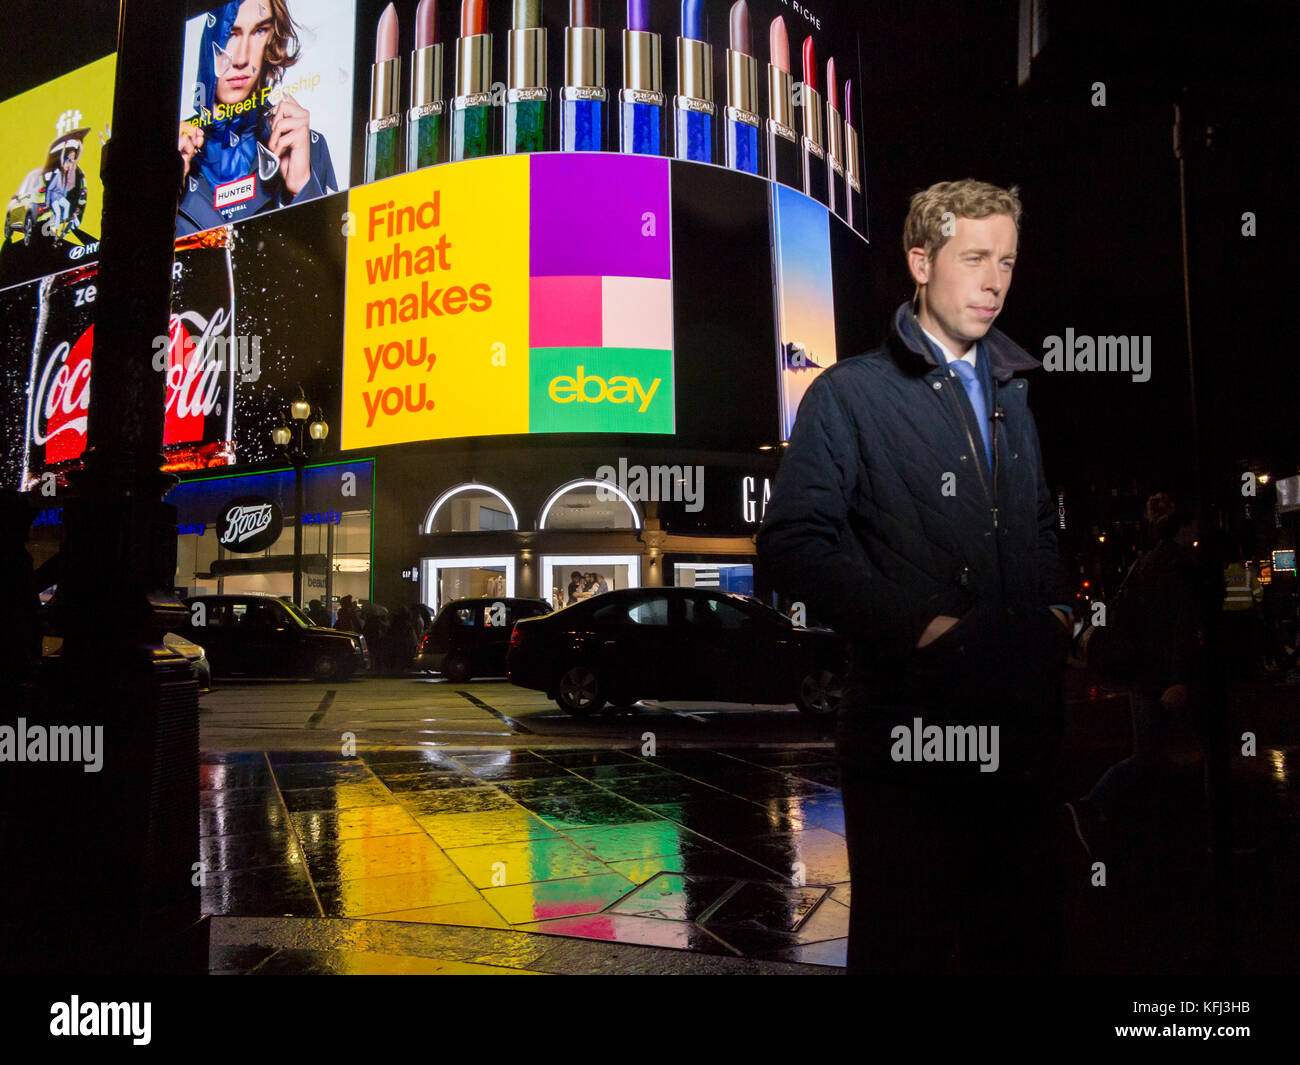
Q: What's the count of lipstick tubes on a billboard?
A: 12